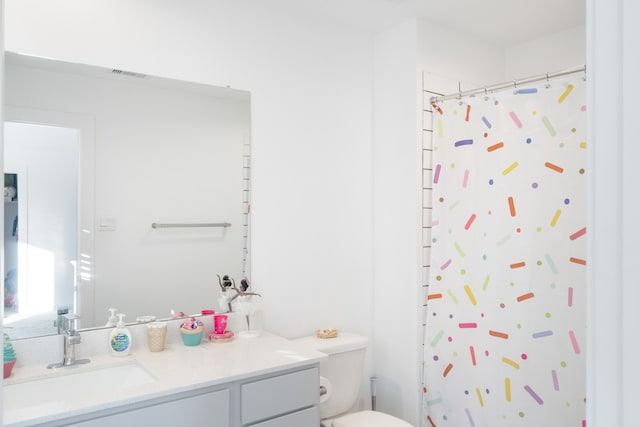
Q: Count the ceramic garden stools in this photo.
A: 0